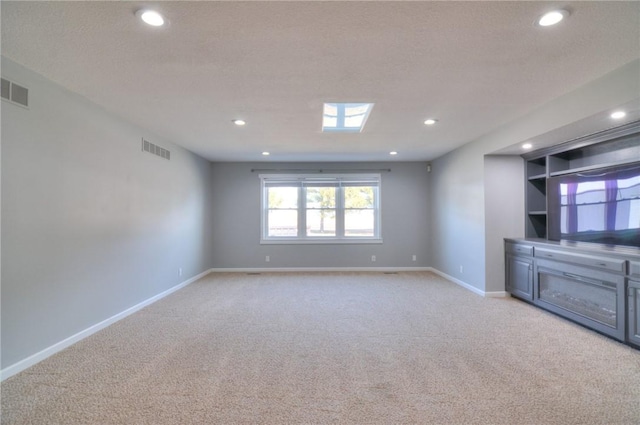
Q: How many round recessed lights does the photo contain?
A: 8